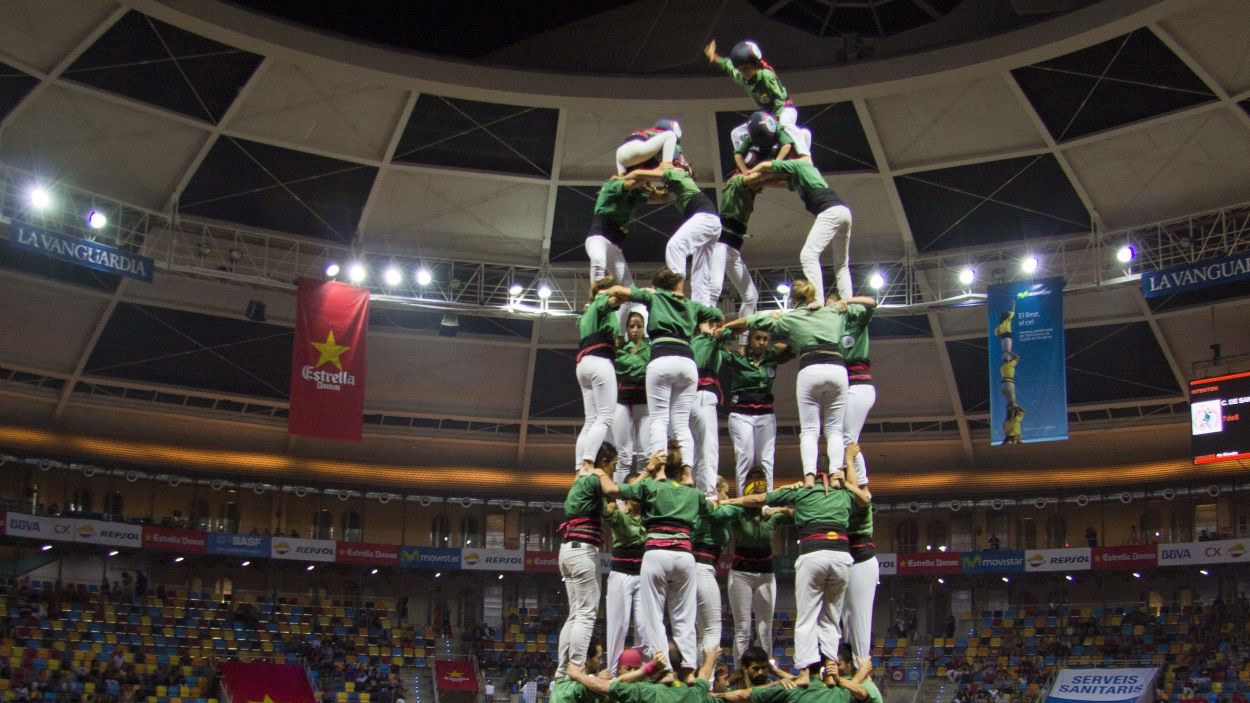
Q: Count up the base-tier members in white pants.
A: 7